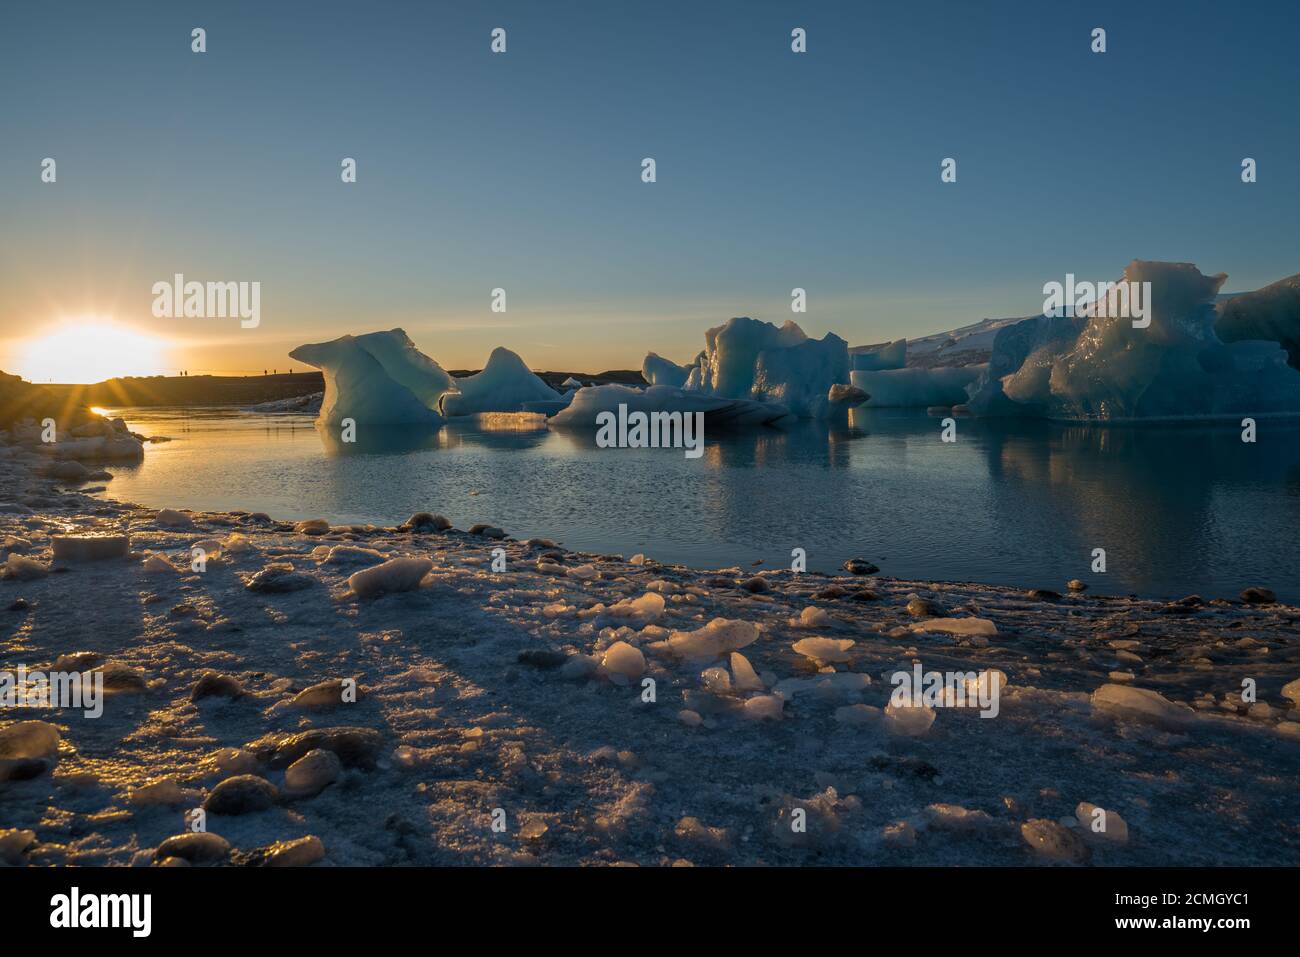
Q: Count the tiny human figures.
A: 5